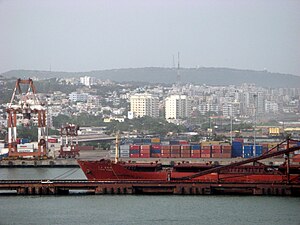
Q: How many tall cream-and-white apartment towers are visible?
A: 2